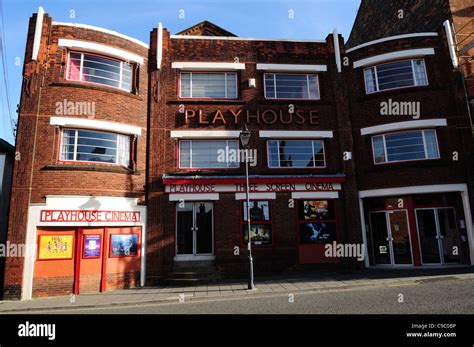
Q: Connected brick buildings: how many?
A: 3